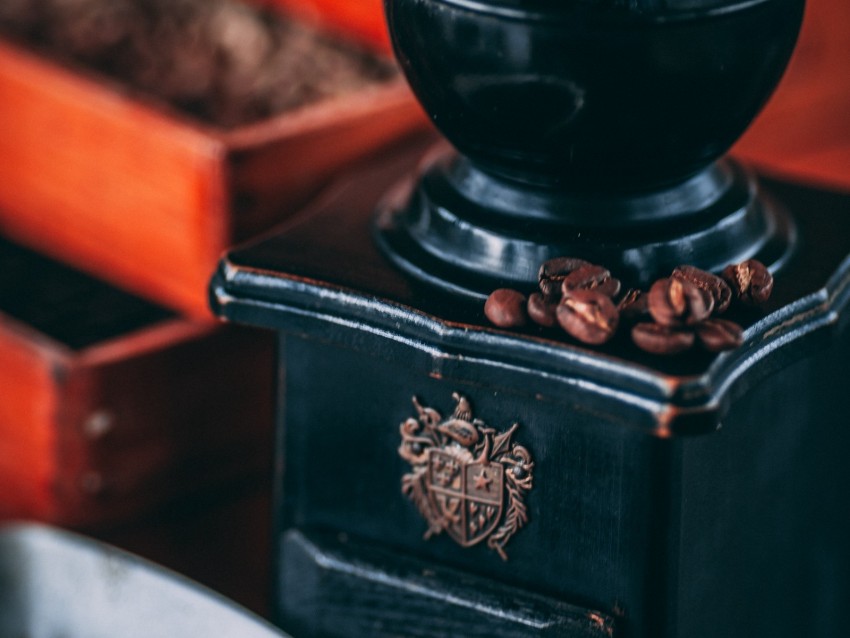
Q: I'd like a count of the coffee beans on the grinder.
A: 11